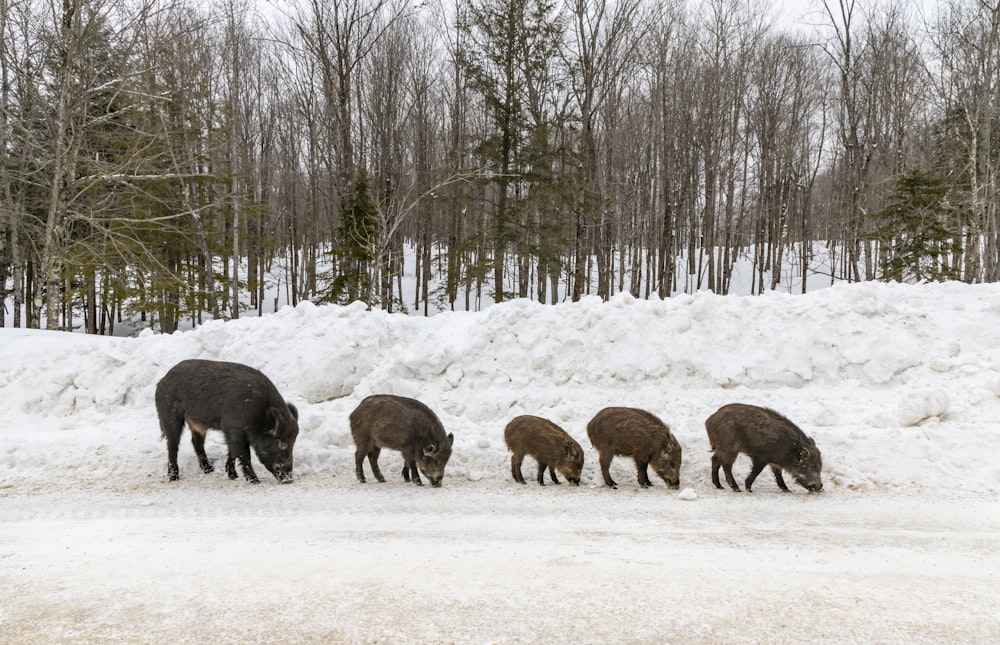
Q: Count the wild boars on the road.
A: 5